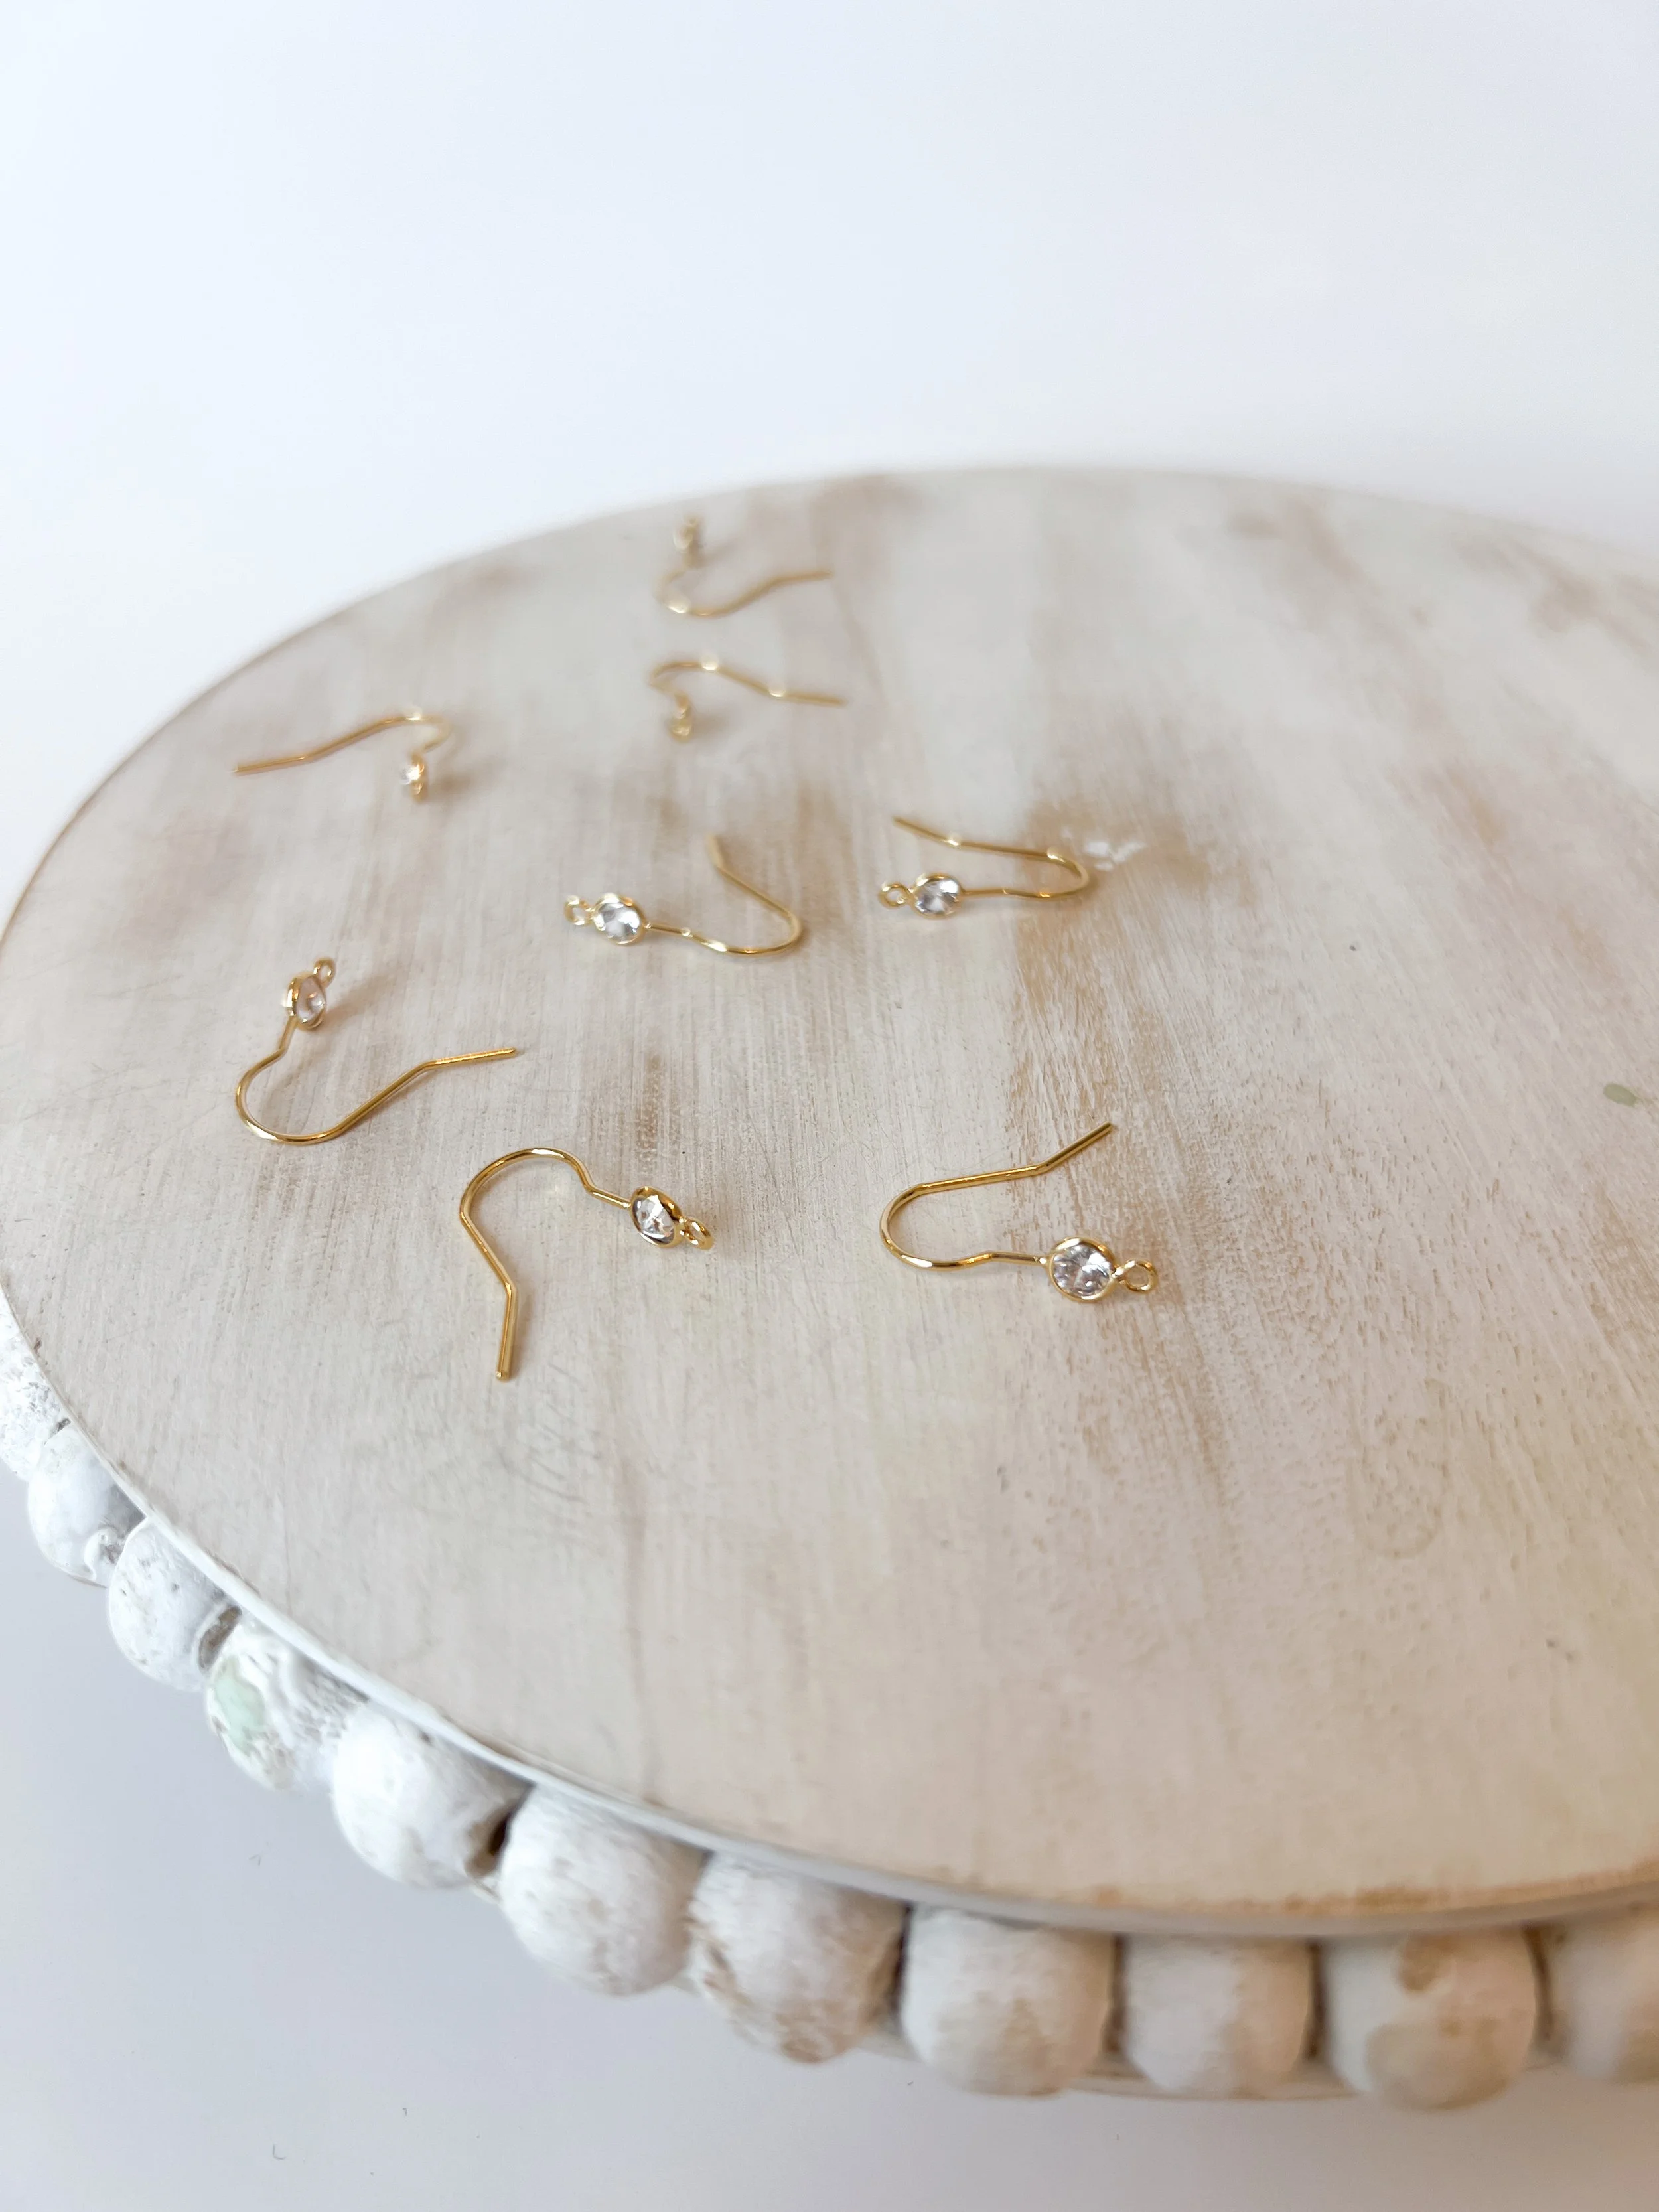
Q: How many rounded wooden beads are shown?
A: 11